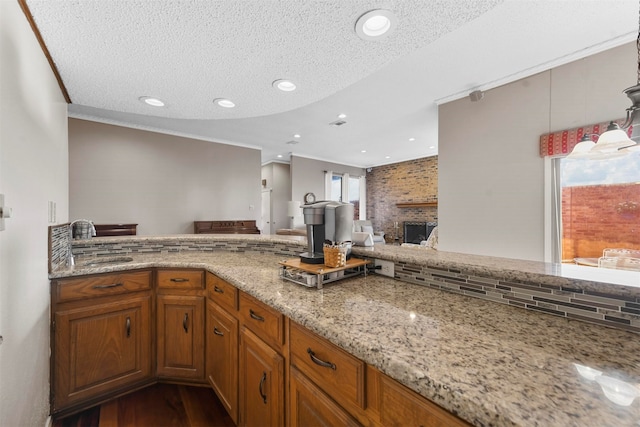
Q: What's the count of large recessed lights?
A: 4